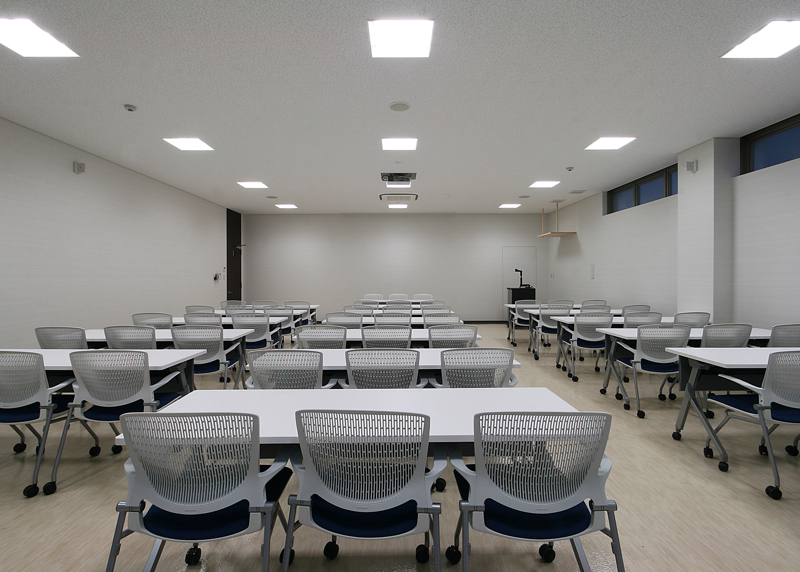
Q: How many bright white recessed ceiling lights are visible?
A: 12